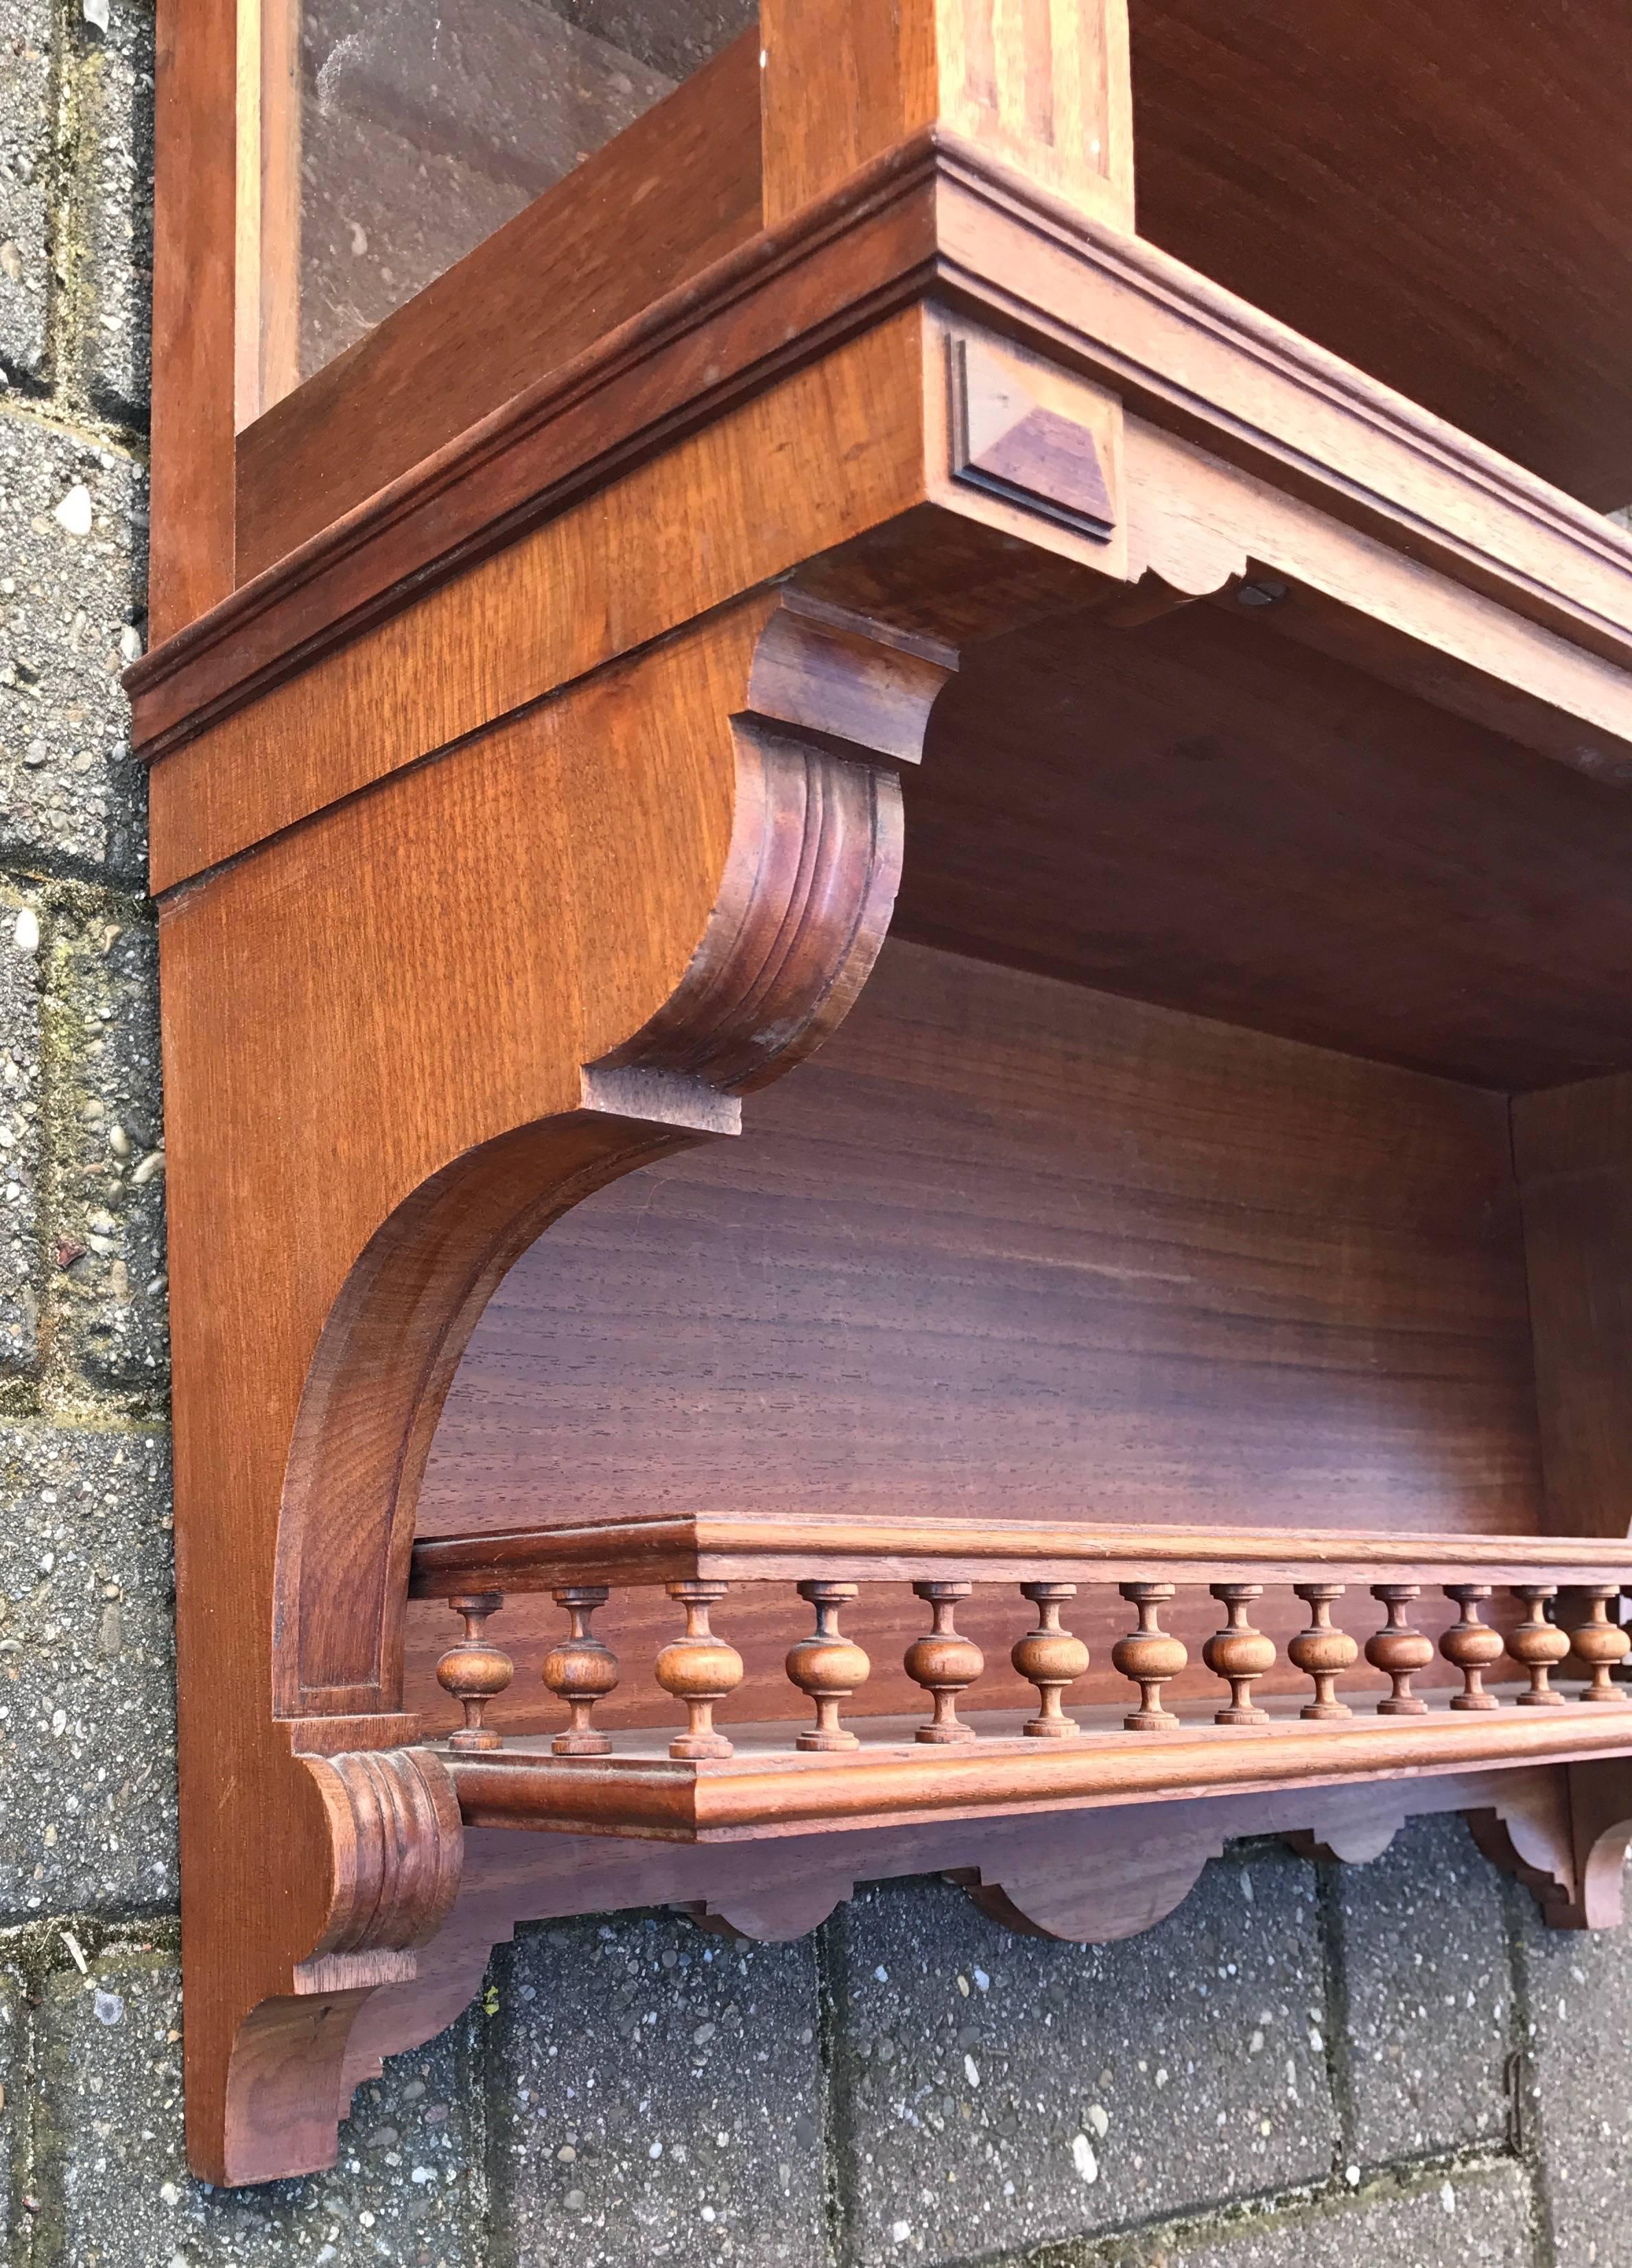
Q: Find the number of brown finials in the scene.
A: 13